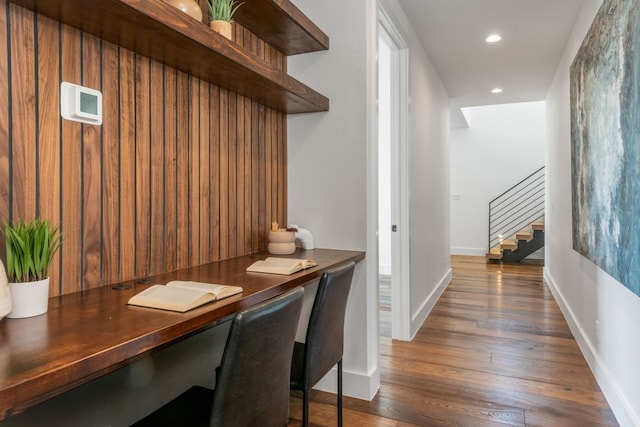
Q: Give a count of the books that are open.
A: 2